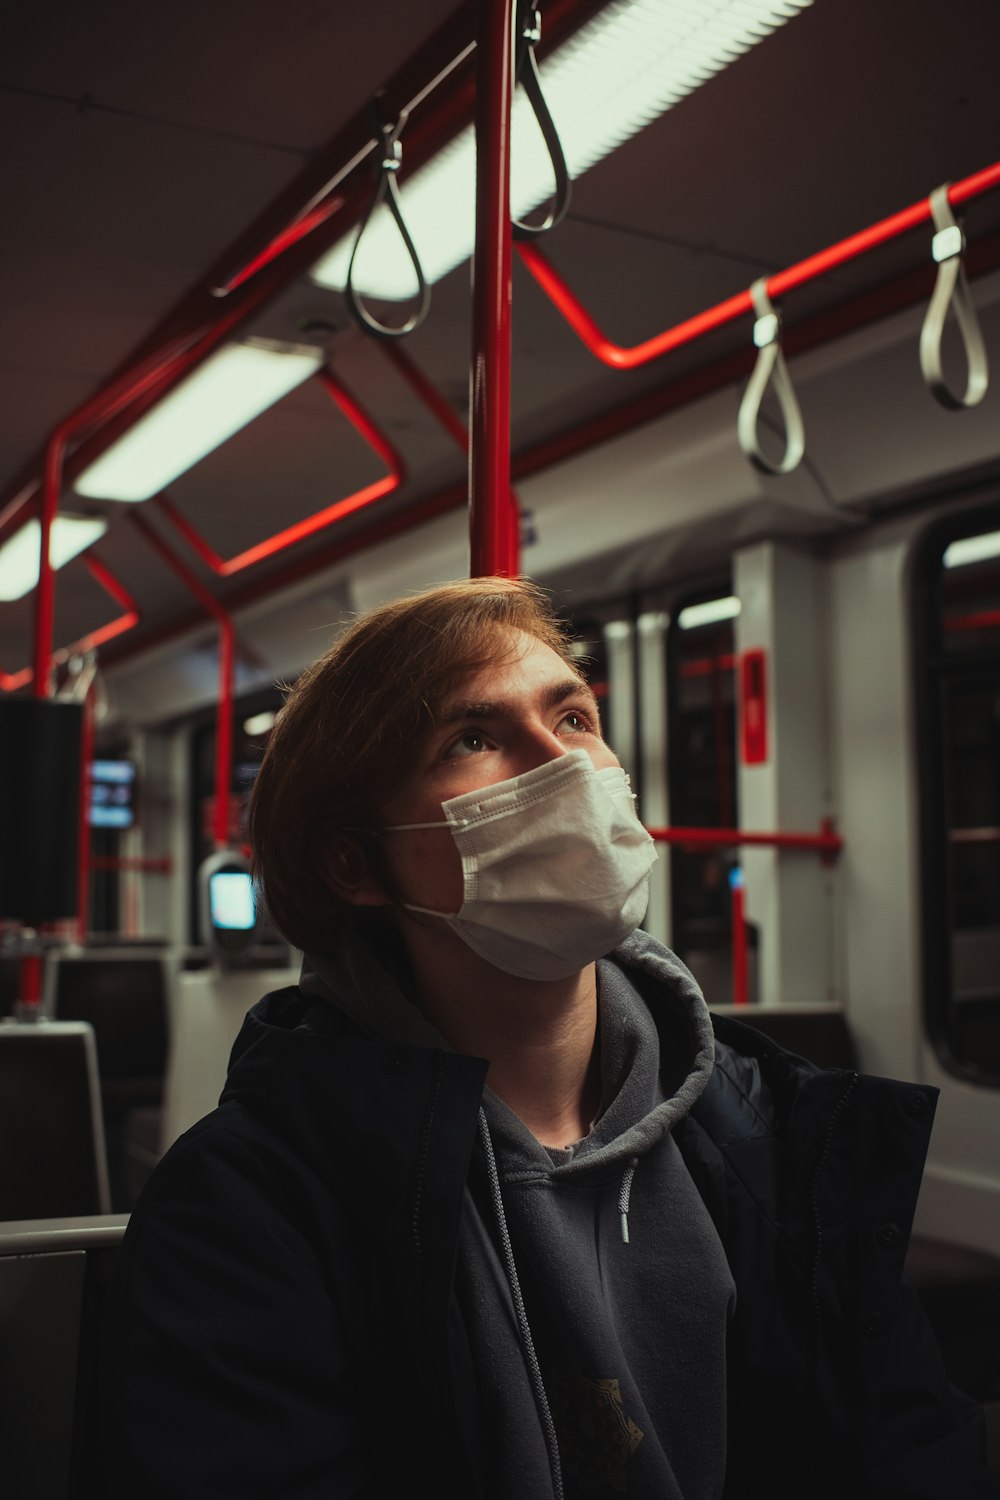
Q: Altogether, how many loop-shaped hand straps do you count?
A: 4